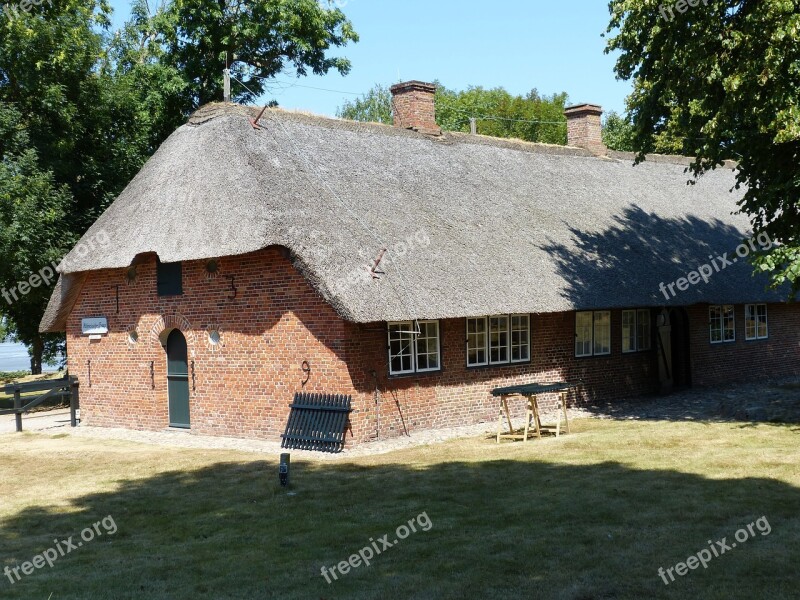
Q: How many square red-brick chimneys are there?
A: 2